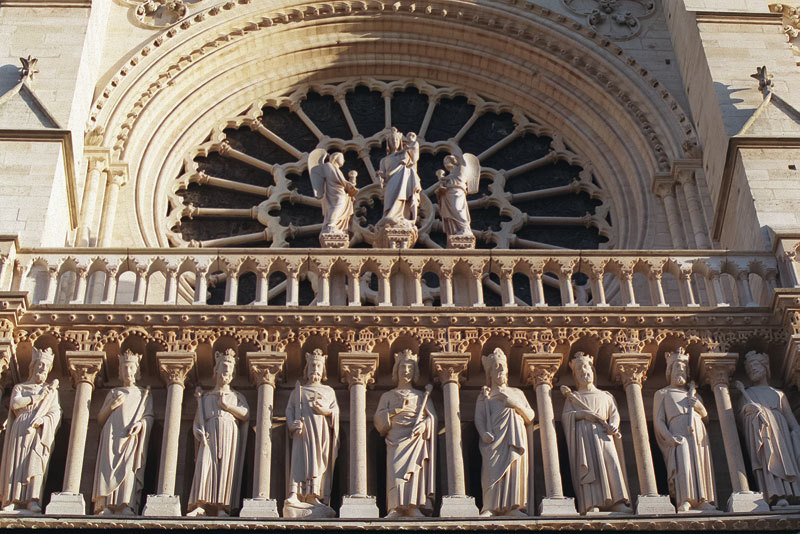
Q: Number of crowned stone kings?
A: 9